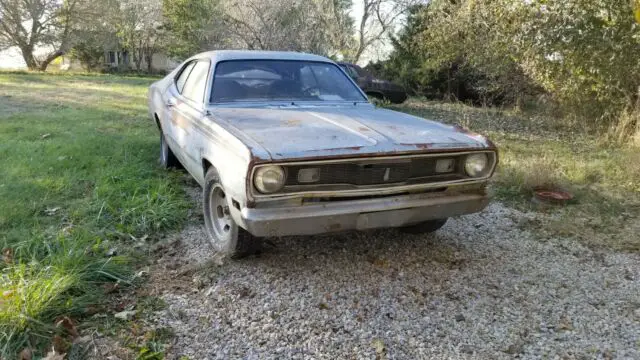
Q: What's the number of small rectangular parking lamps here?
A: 2